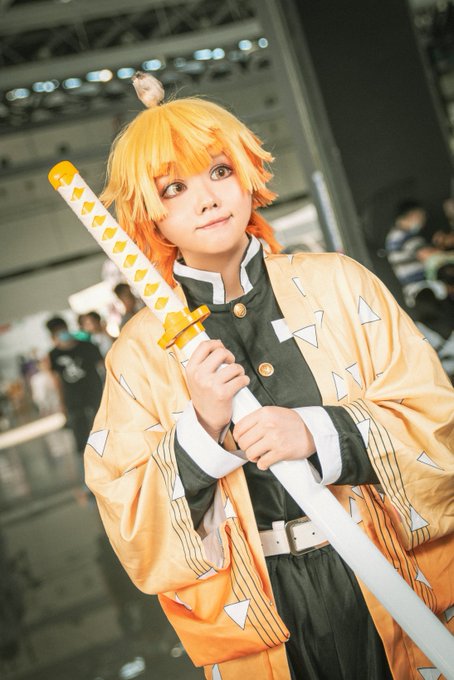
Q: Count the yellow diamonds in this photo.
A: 9